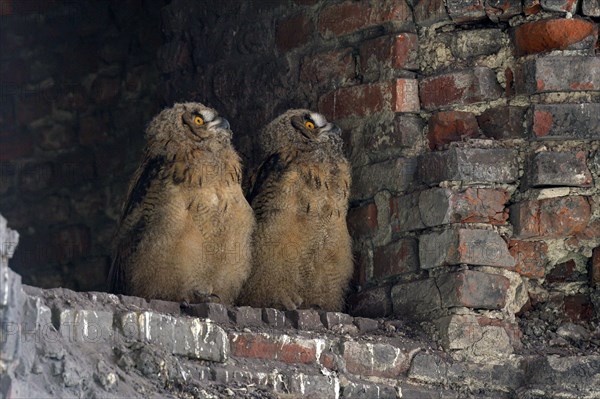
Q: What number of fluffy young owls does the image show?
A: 2